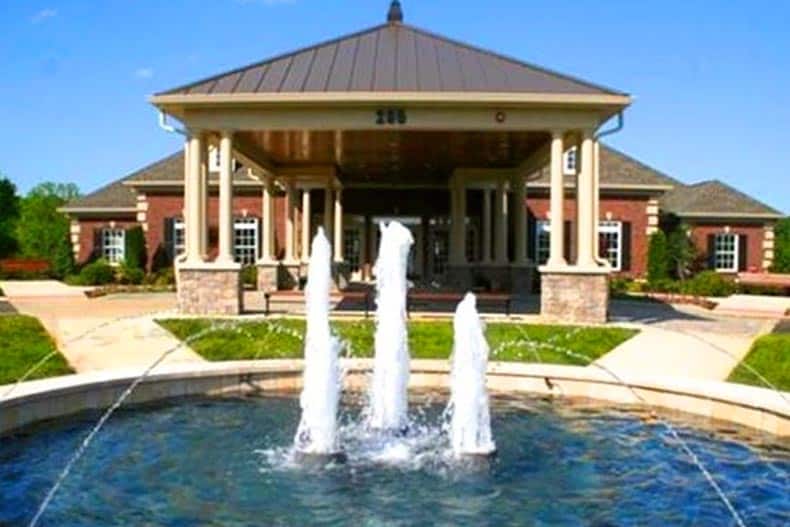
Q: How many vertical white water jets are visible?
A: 3